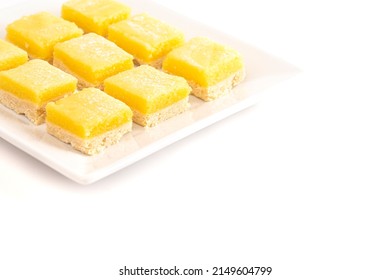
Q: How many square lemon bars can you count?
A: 9